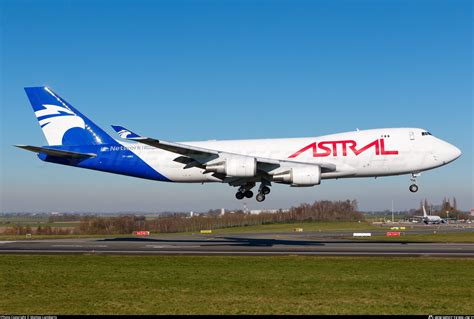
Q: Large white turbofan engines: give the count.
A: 2